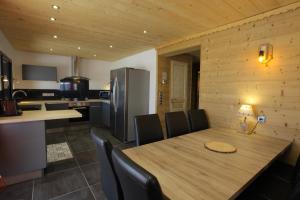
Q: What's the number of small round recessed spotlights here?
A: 8